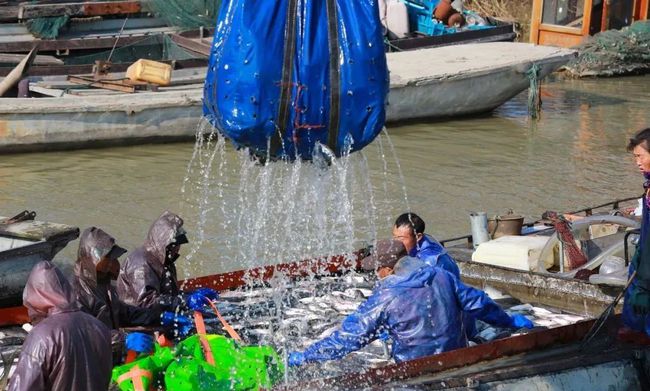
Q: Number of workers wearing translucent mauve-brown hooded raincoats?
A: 3